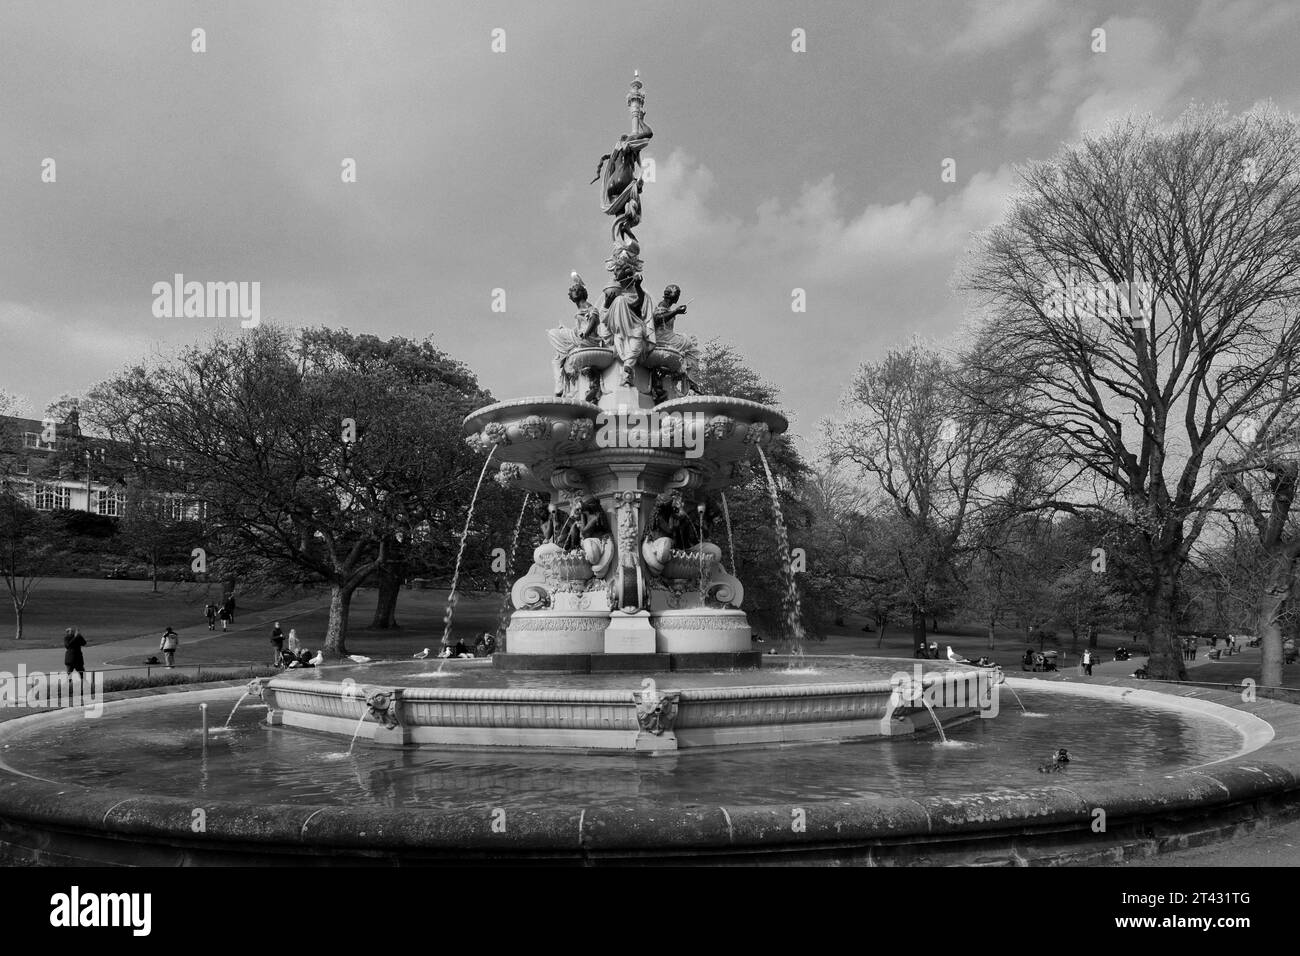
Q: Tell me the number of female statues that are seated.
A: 3